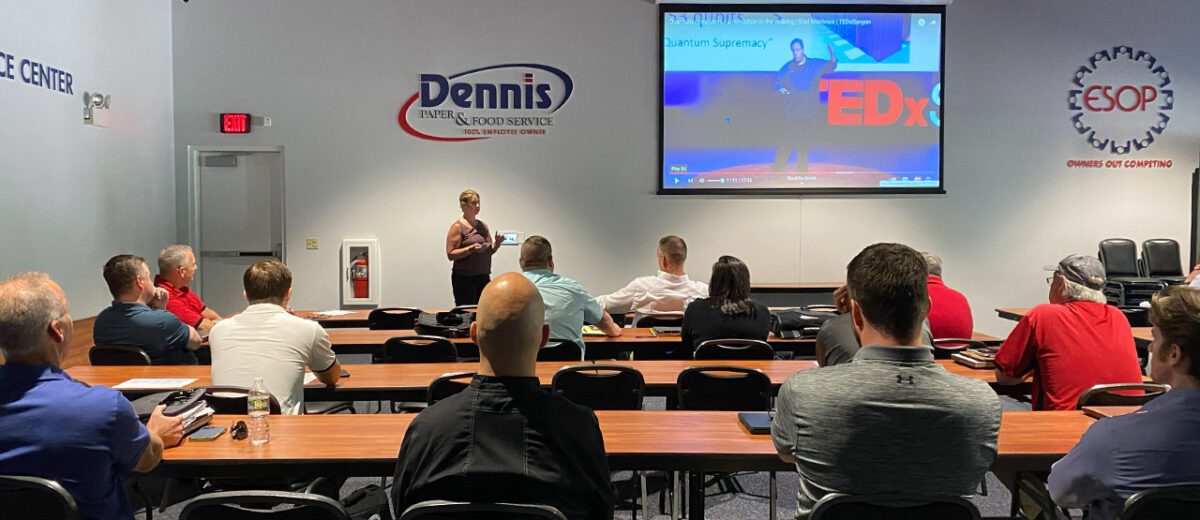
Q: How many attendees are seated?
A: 13